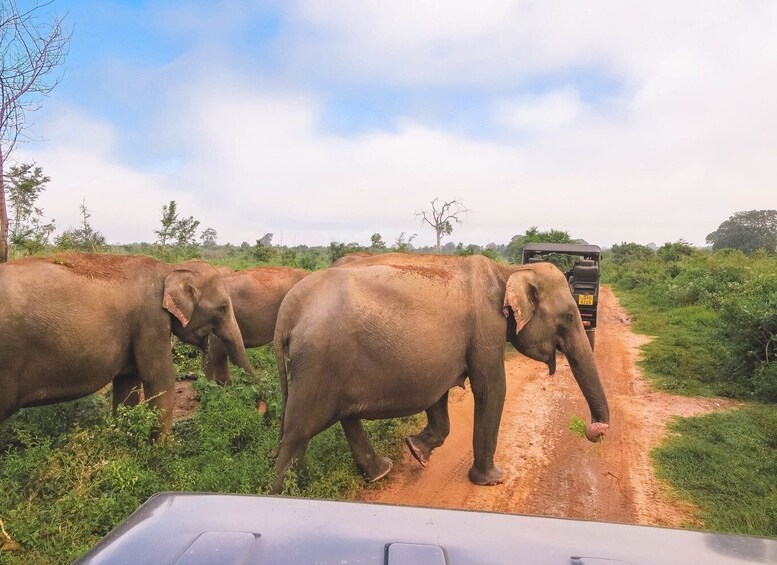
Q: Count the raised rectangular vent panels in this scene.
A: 3